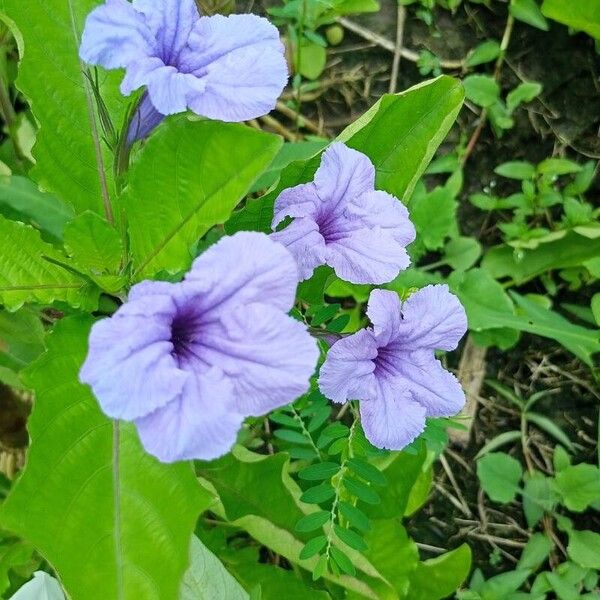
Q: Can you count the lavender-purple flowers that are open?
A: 4